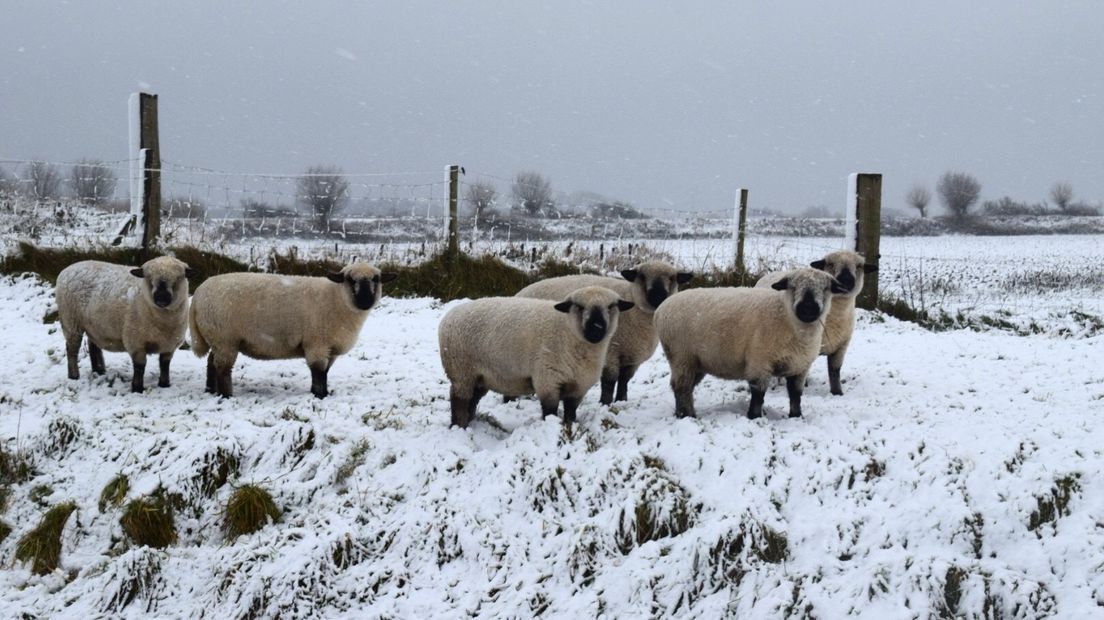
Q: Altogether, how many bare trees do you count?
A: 8